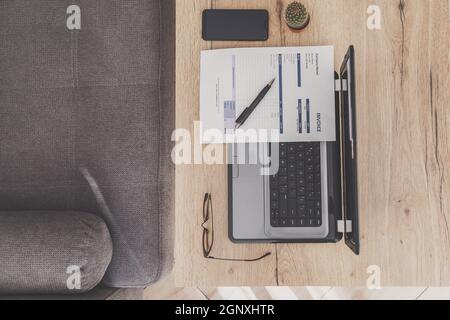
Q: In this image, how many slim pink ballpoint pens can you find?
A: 0